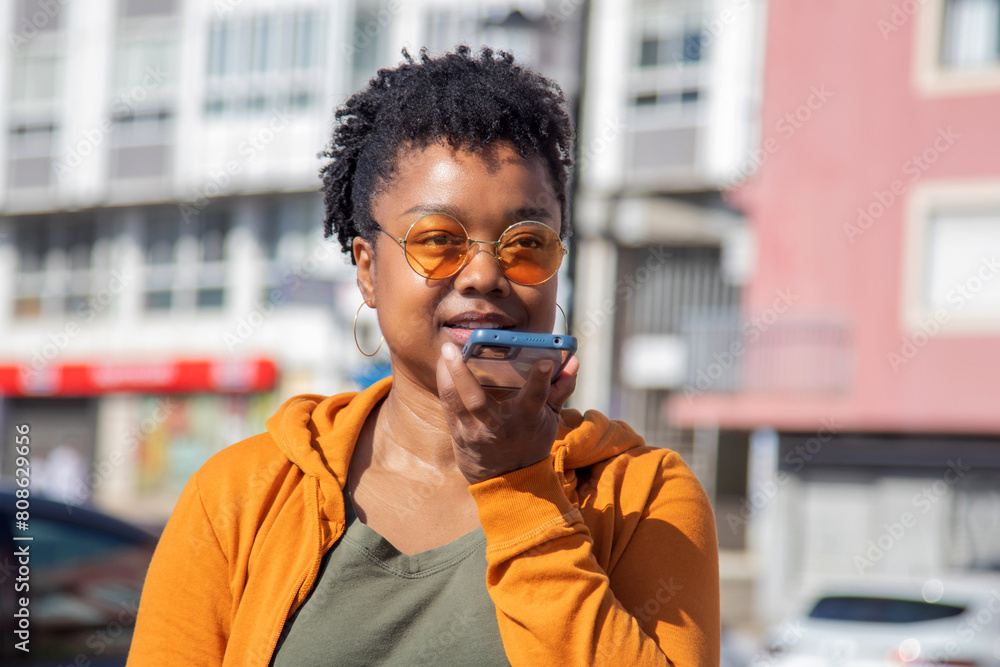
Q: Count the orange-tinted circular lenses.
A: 2